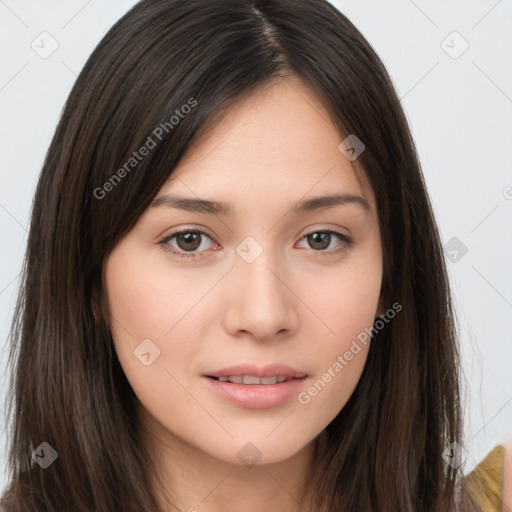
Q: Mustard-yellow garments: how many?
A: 1